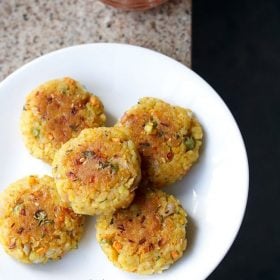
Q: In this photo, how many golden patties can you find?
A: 5